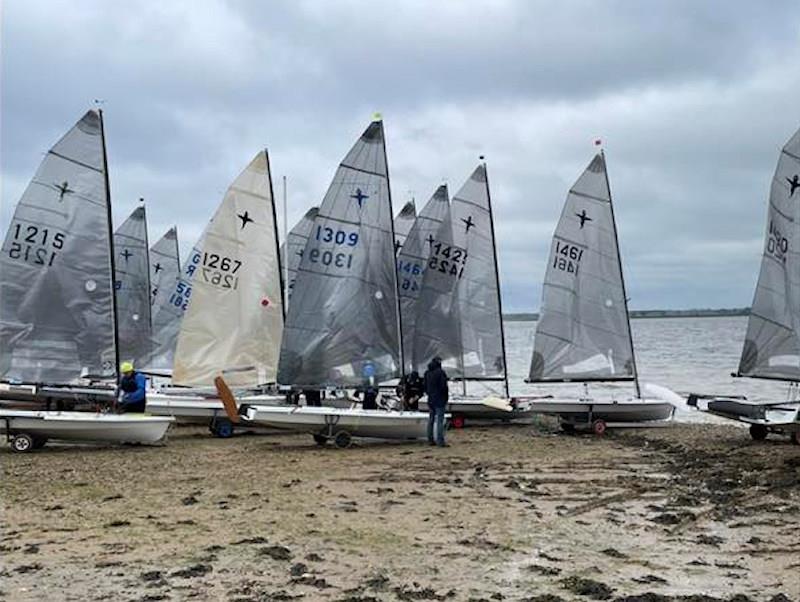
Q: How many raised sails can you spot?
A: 12